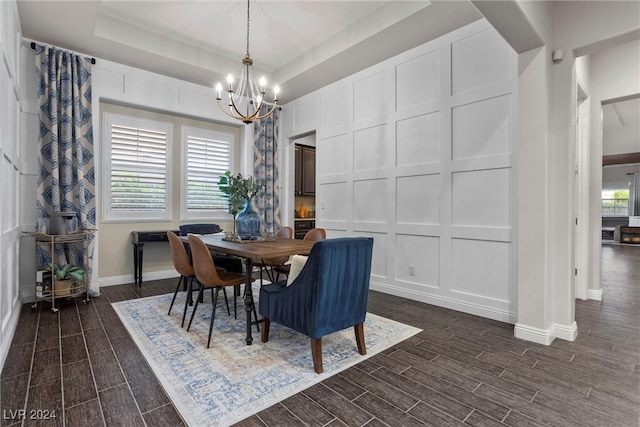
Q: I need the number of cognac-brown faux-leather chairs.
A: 4